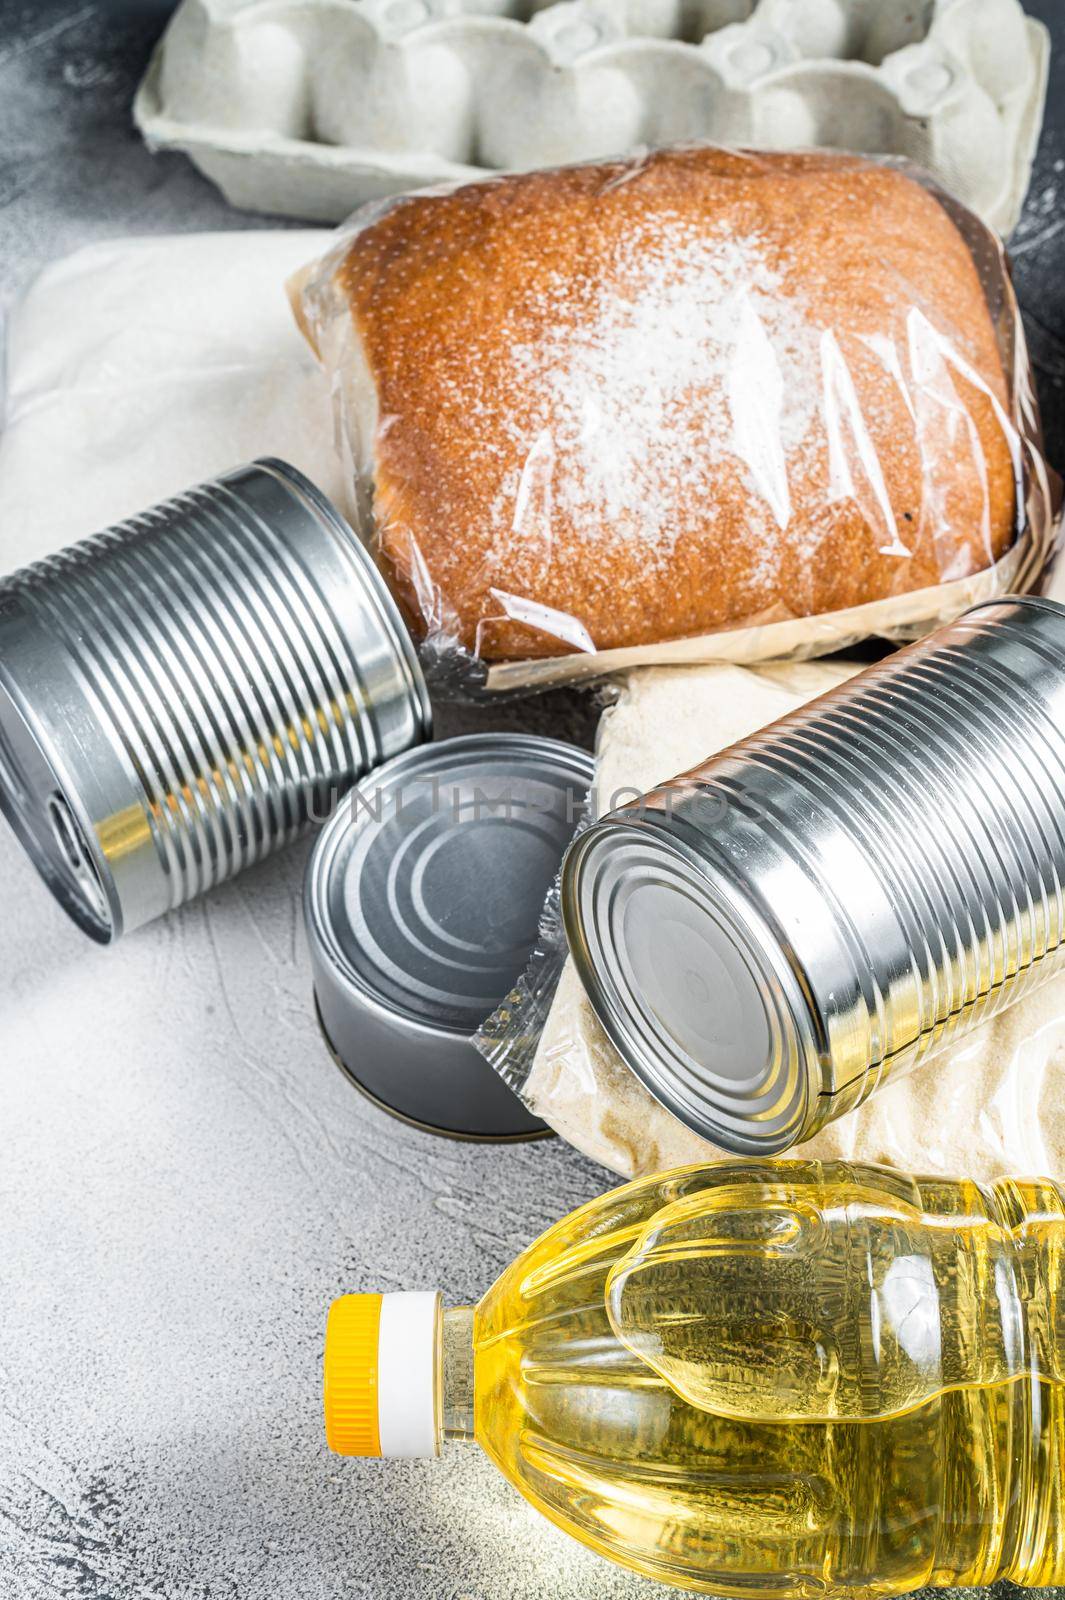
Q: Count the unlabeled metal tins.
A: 3